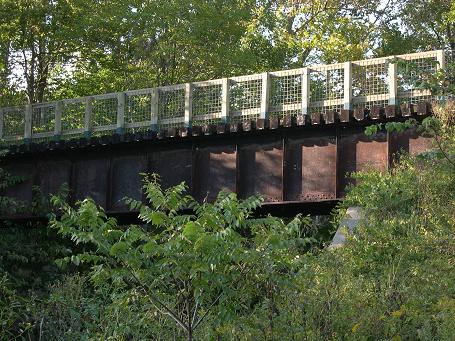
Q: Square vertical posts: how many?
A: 13